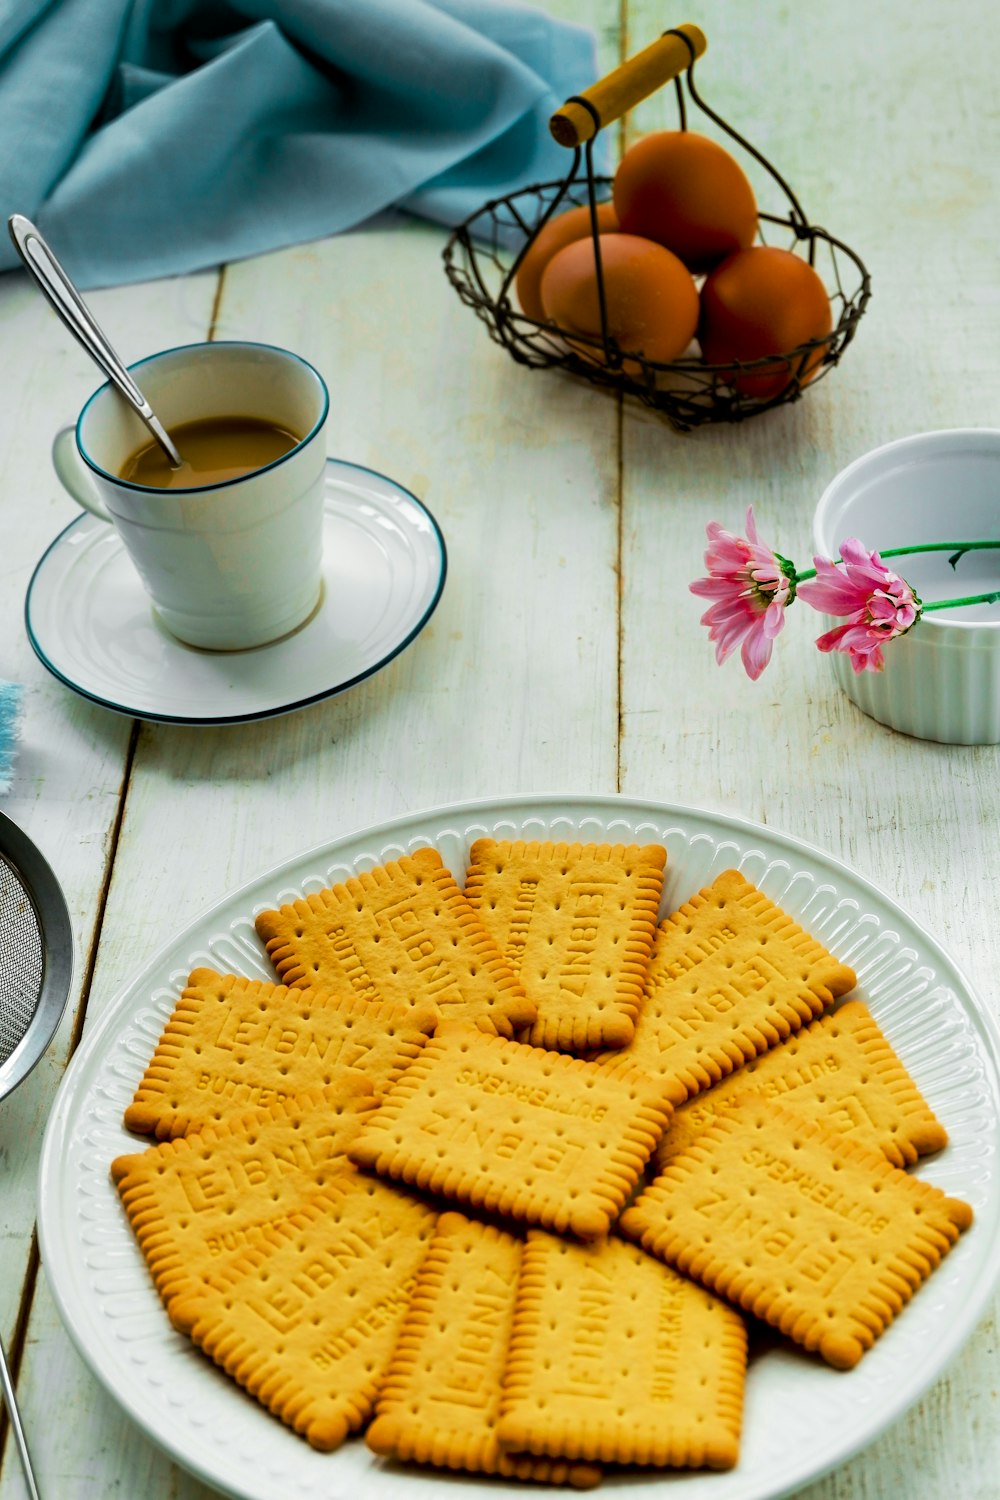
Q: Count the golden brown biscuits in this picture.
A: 11